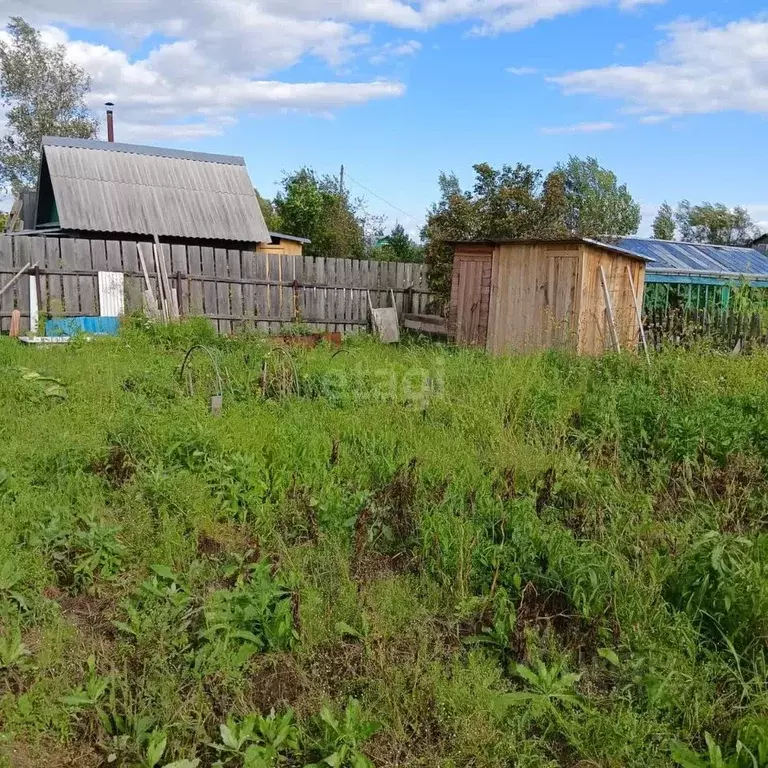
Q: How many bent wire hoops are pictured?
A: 3